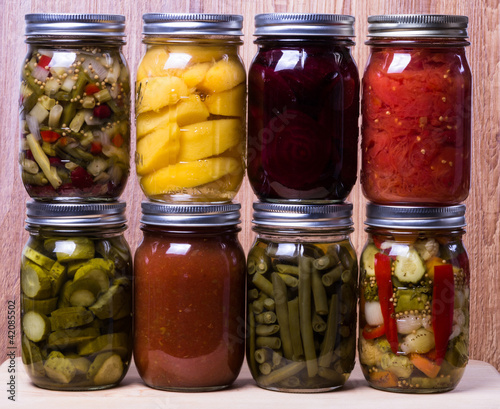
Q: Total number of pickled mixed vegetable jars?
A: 2